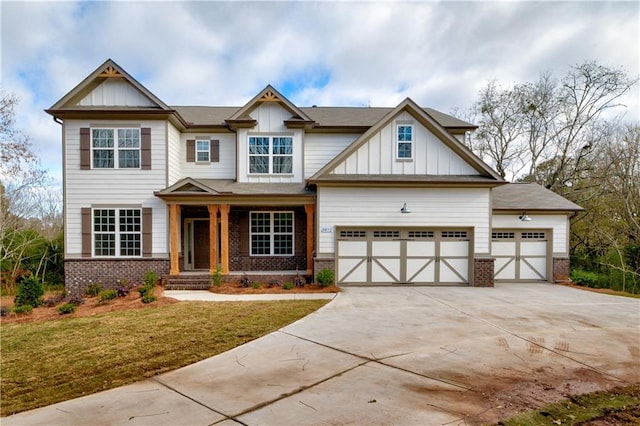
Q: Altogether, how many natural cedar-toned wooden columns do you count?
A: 4